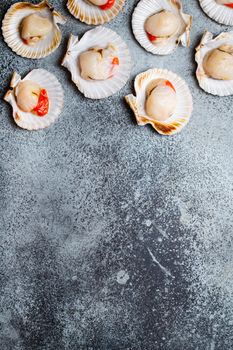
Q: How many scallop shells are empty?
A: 0